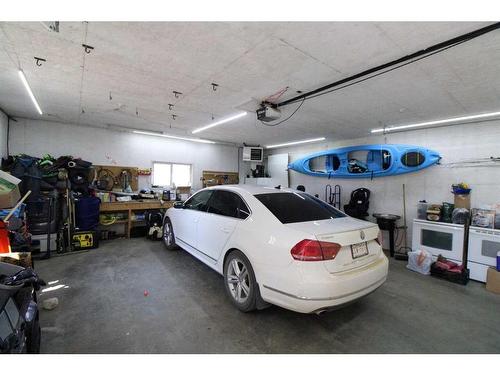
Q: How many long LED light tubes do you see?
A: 5